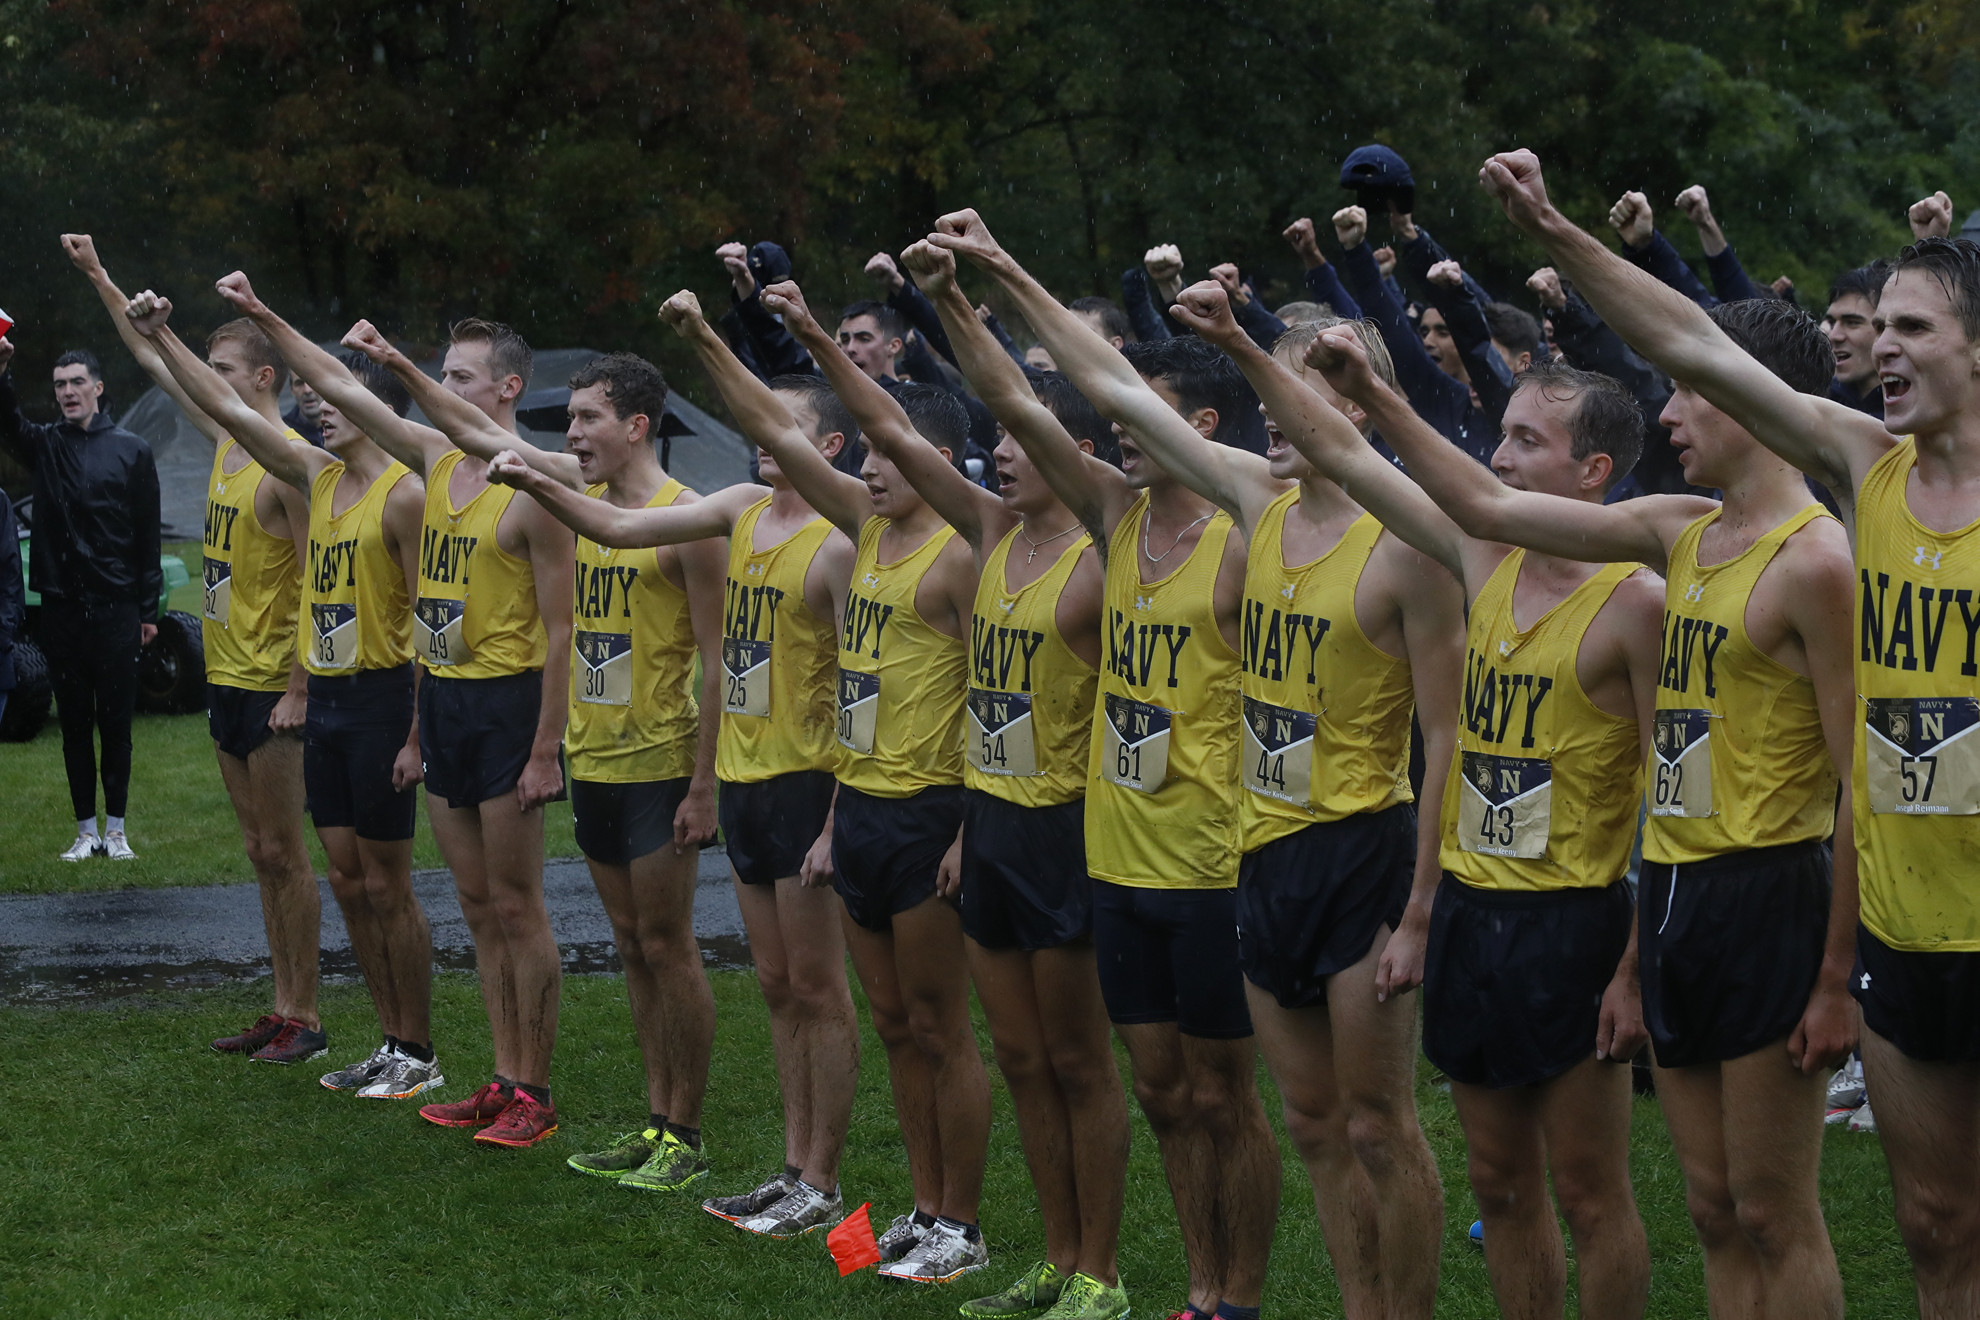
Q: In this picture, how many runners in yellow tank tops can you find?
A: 12